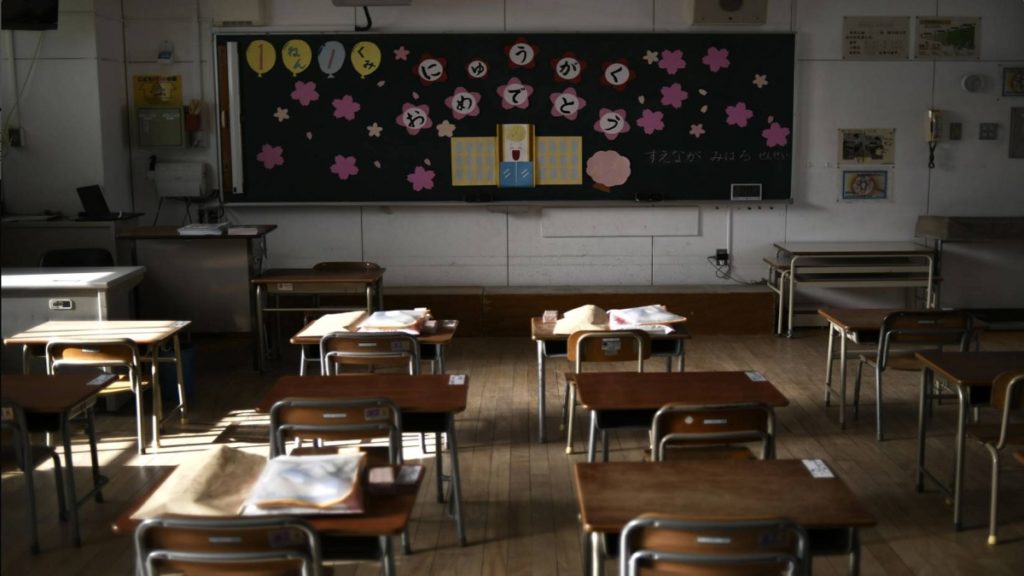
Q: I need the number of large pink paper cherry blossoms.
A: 11